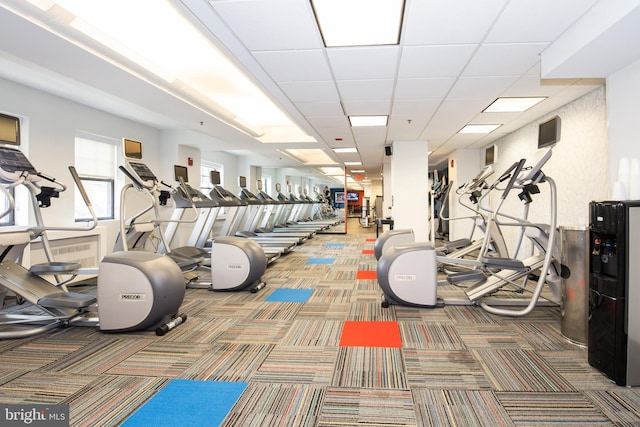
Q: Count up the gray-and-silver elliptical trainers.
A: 4